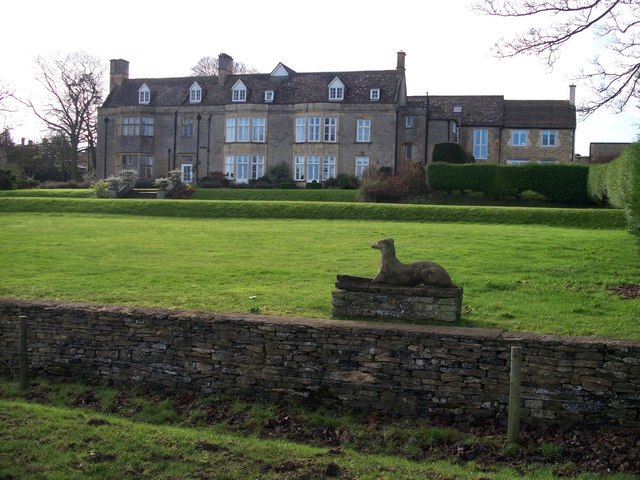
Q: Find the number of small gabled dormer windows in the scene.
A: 4